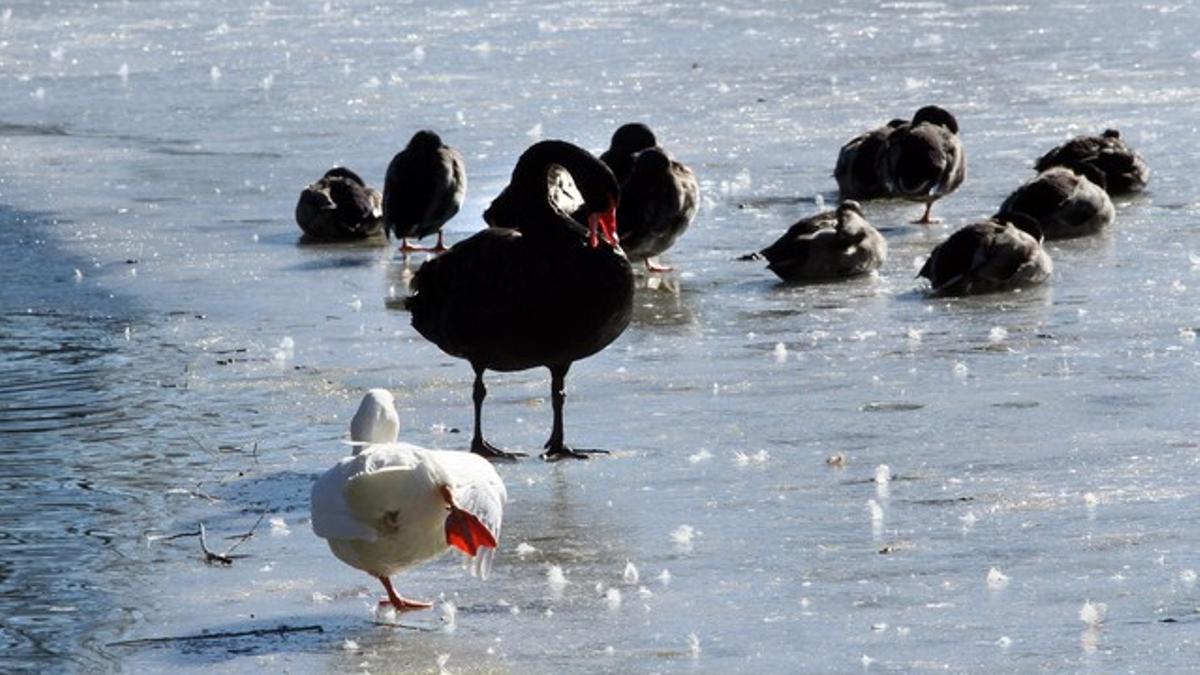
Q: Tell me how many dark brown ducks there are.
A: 10